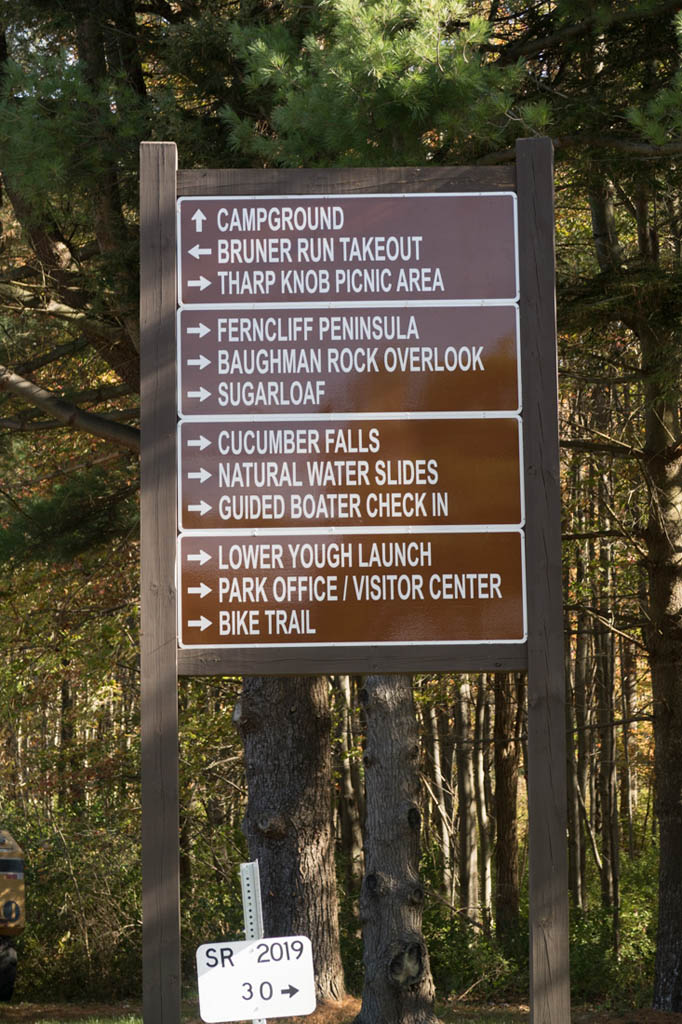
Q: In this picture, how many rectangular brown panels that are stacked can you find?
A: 4